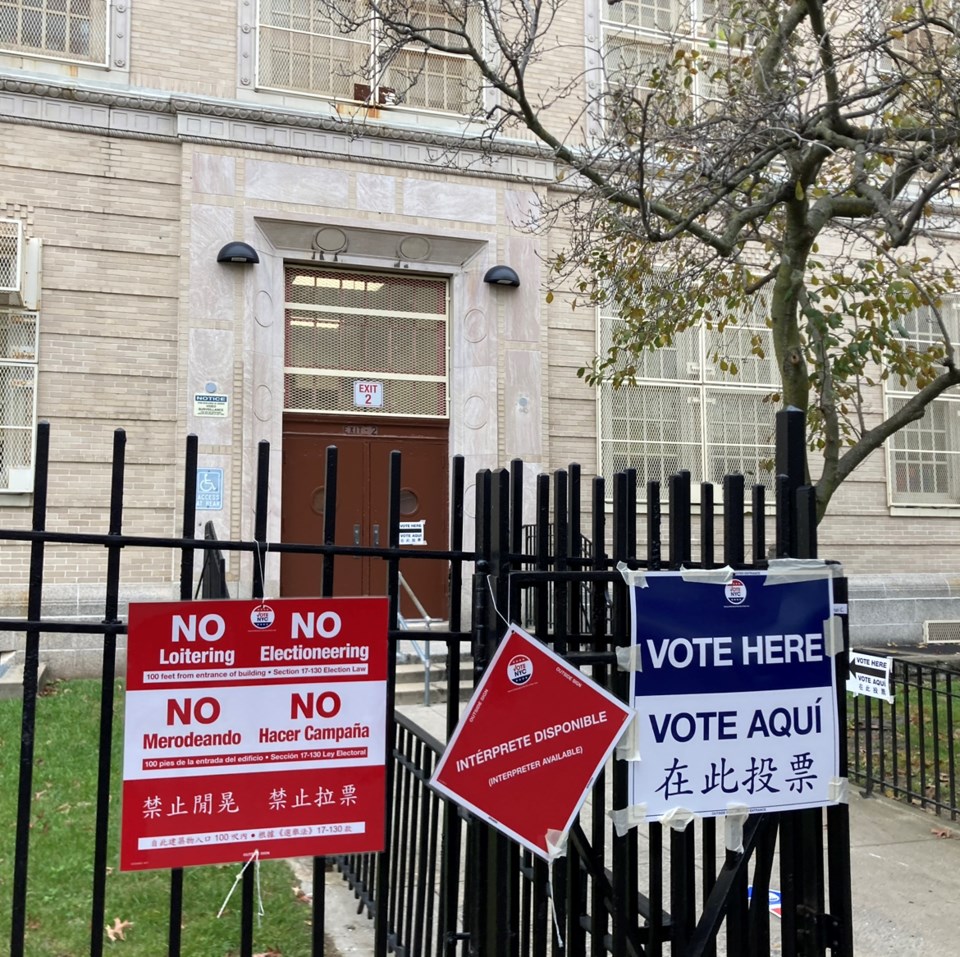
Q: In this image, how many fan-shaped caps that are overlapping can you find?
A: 2